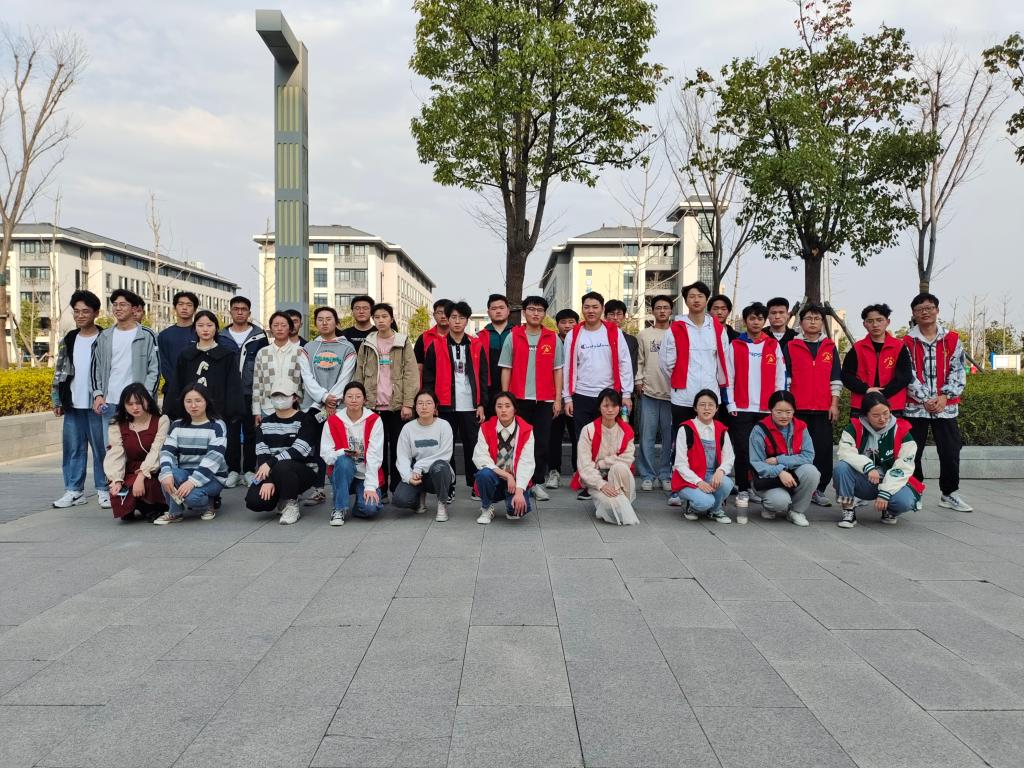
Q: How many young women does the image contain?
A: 14